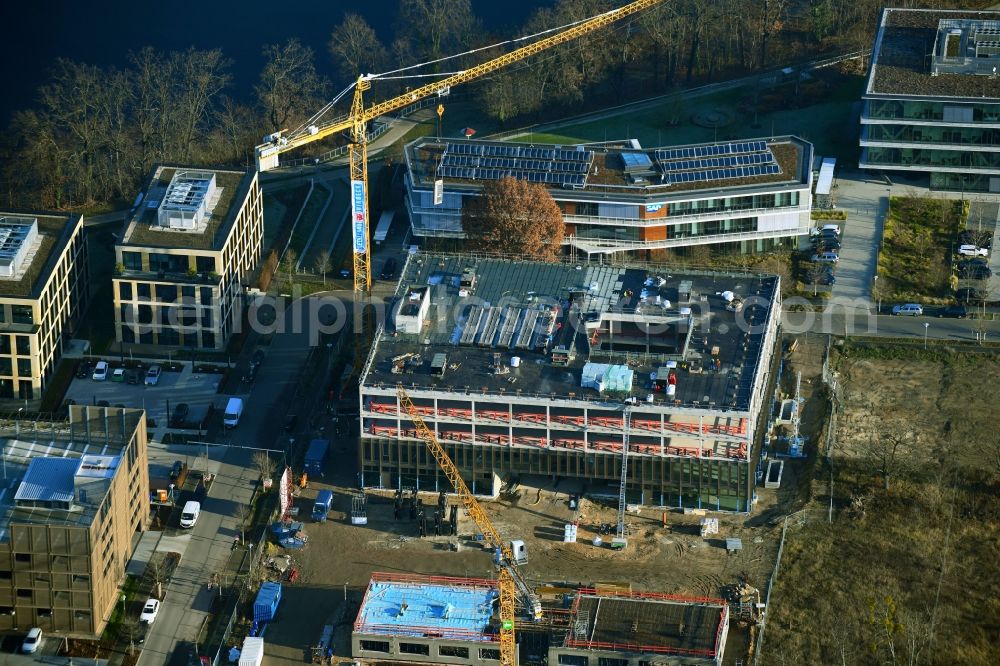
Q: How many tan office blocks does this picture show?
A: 3